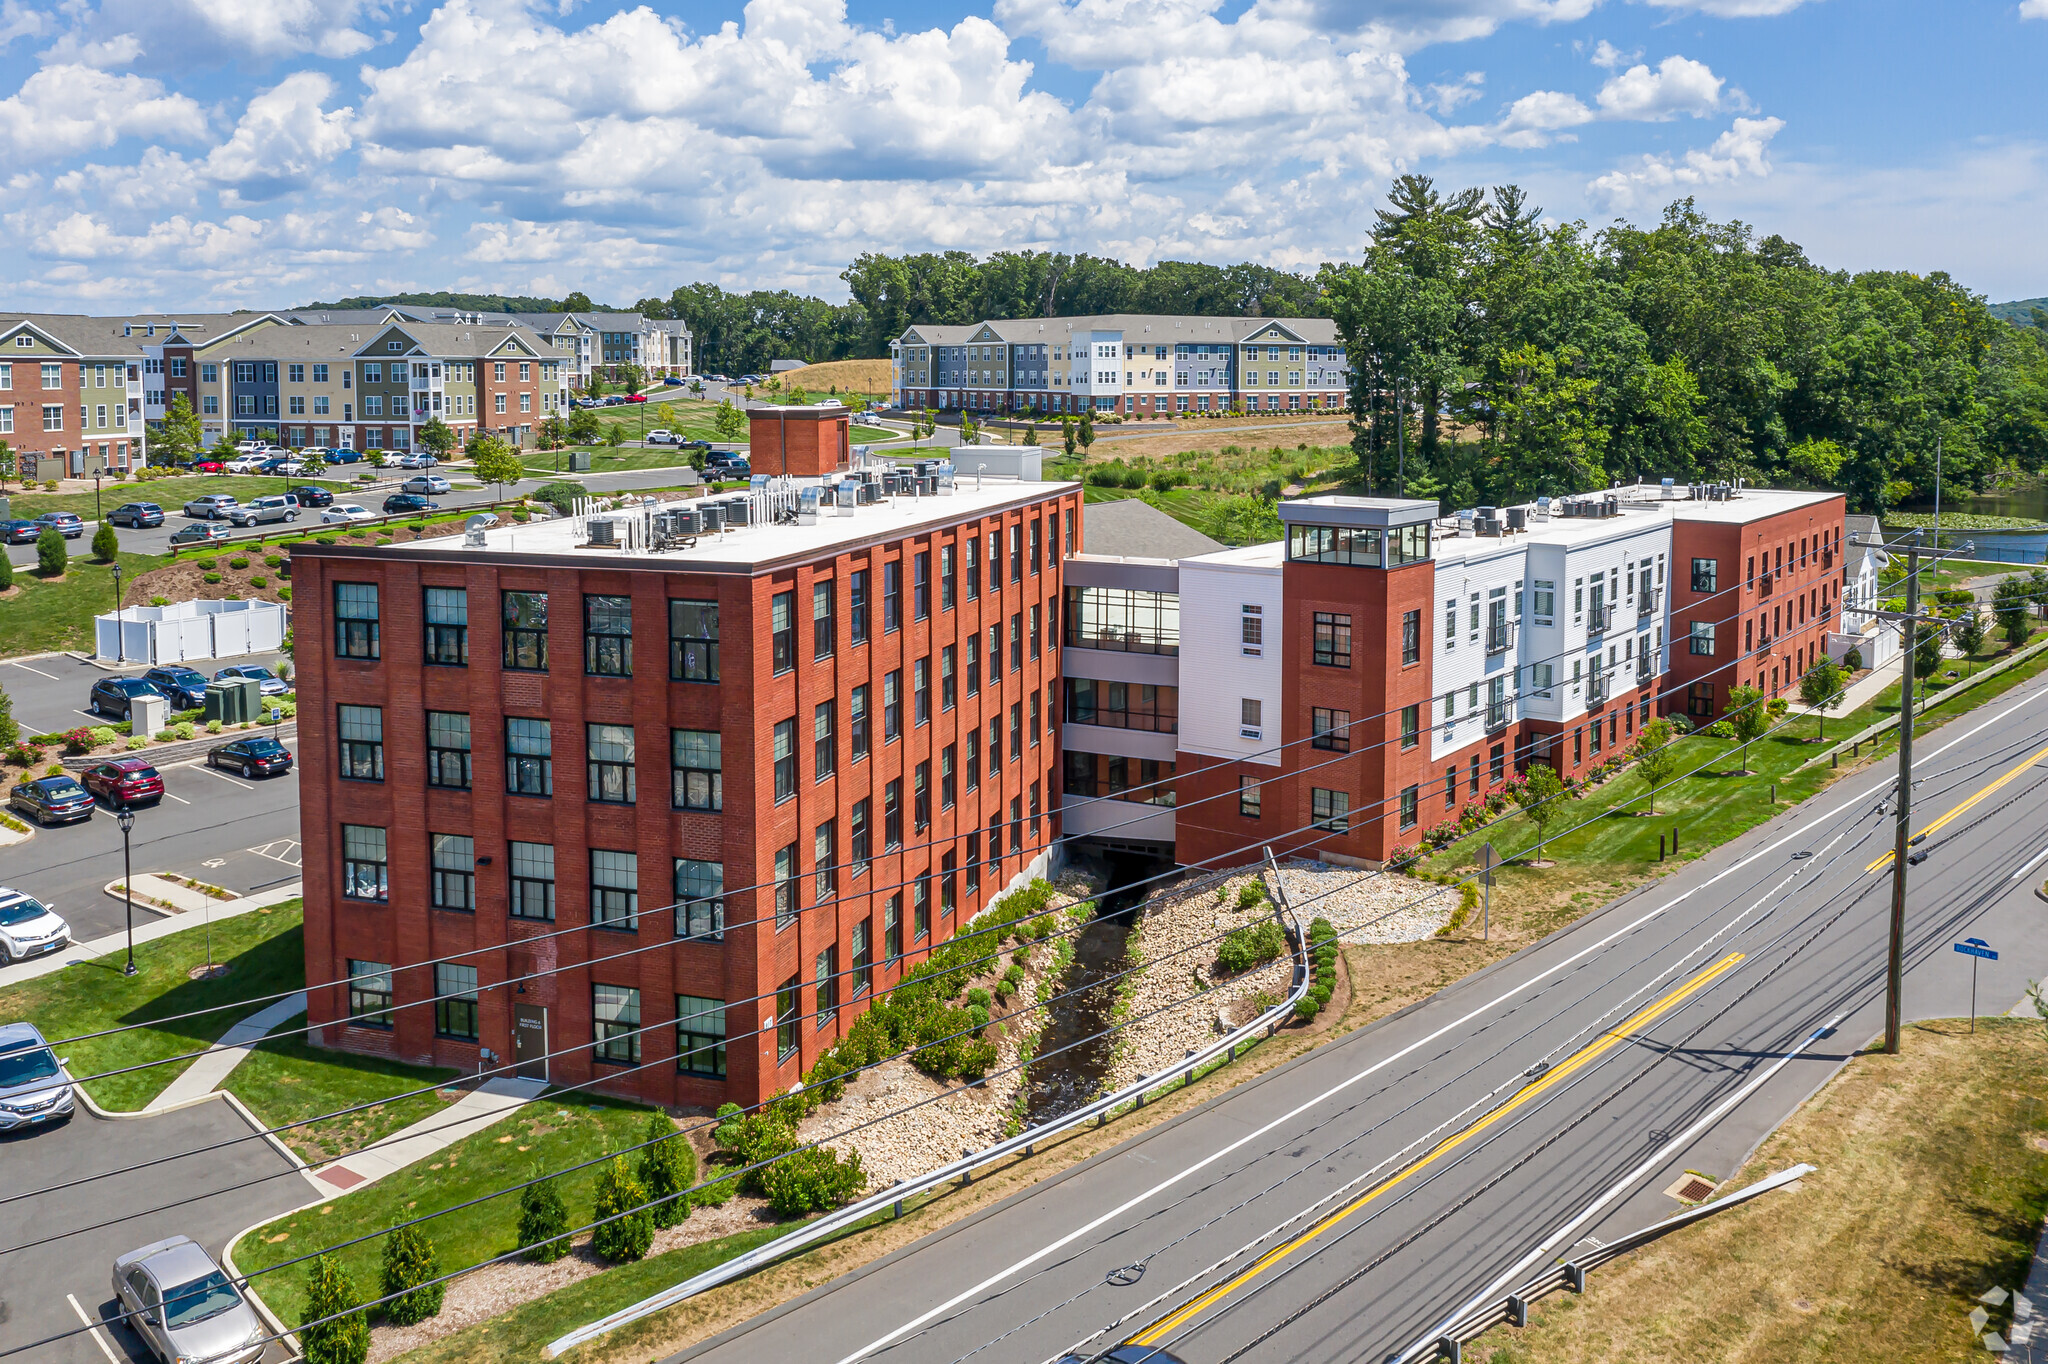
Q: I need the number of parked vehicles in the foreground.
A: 9